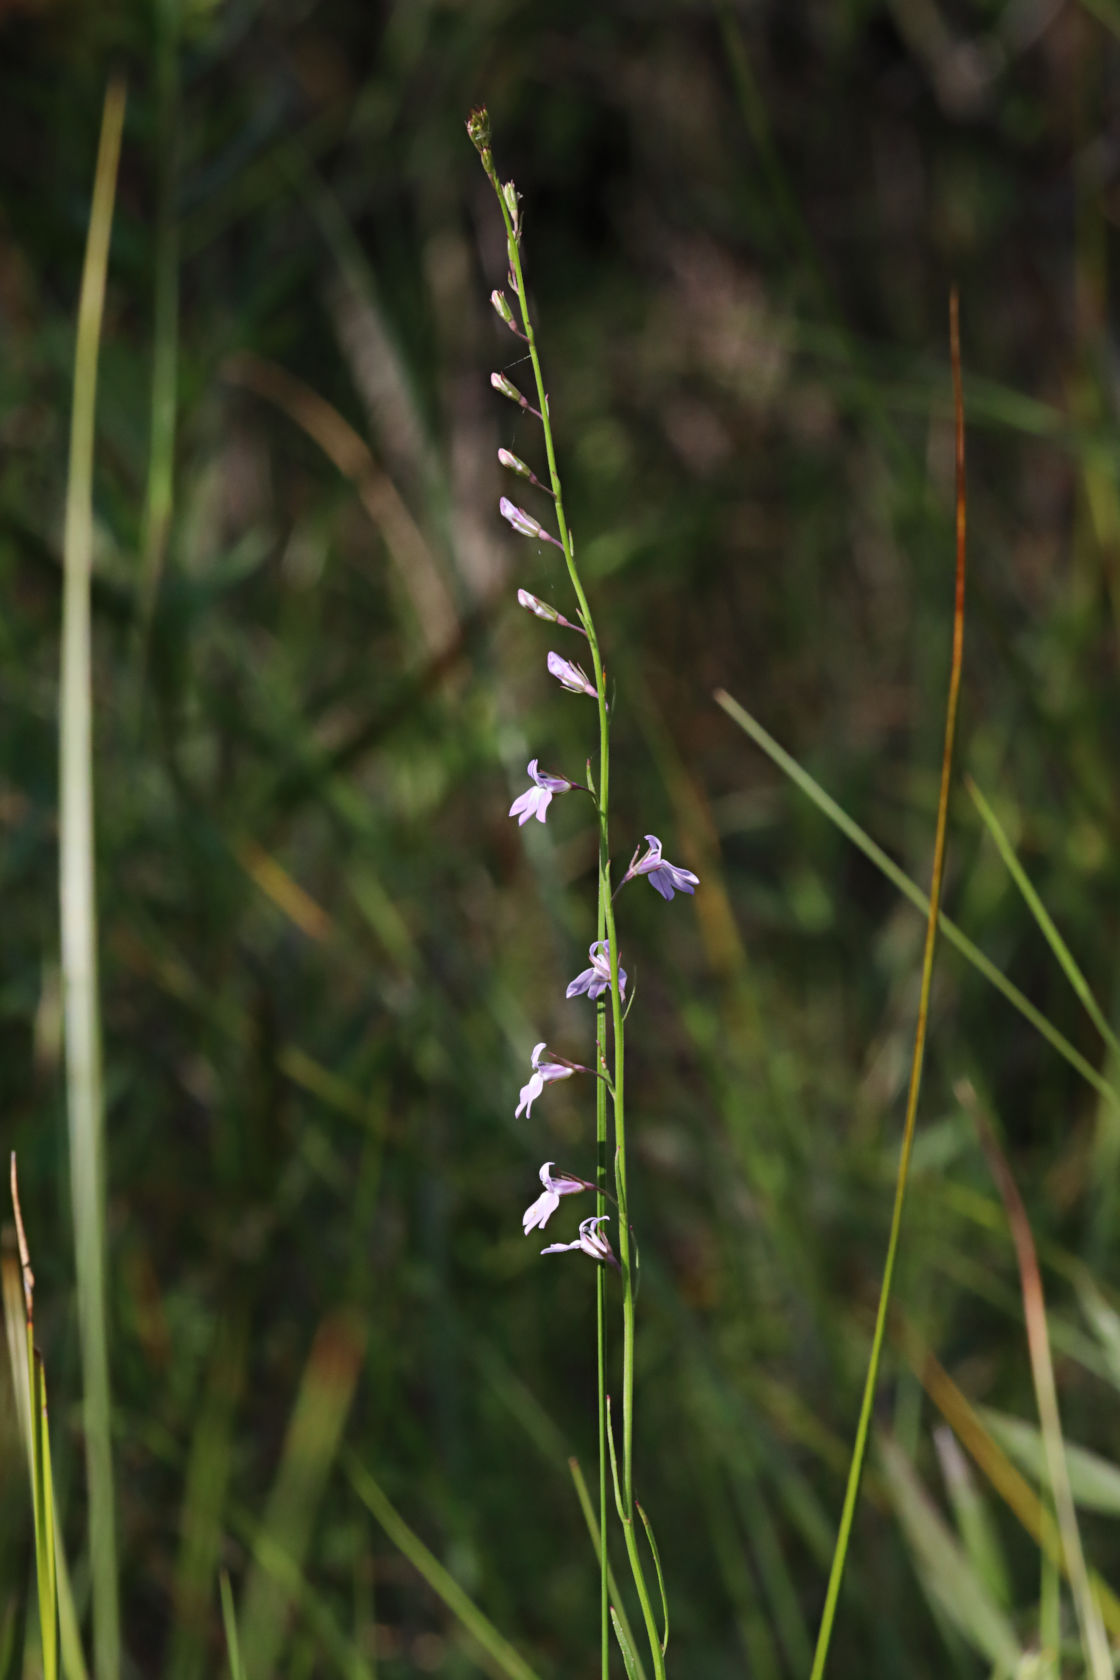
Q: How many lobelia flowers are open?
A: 6